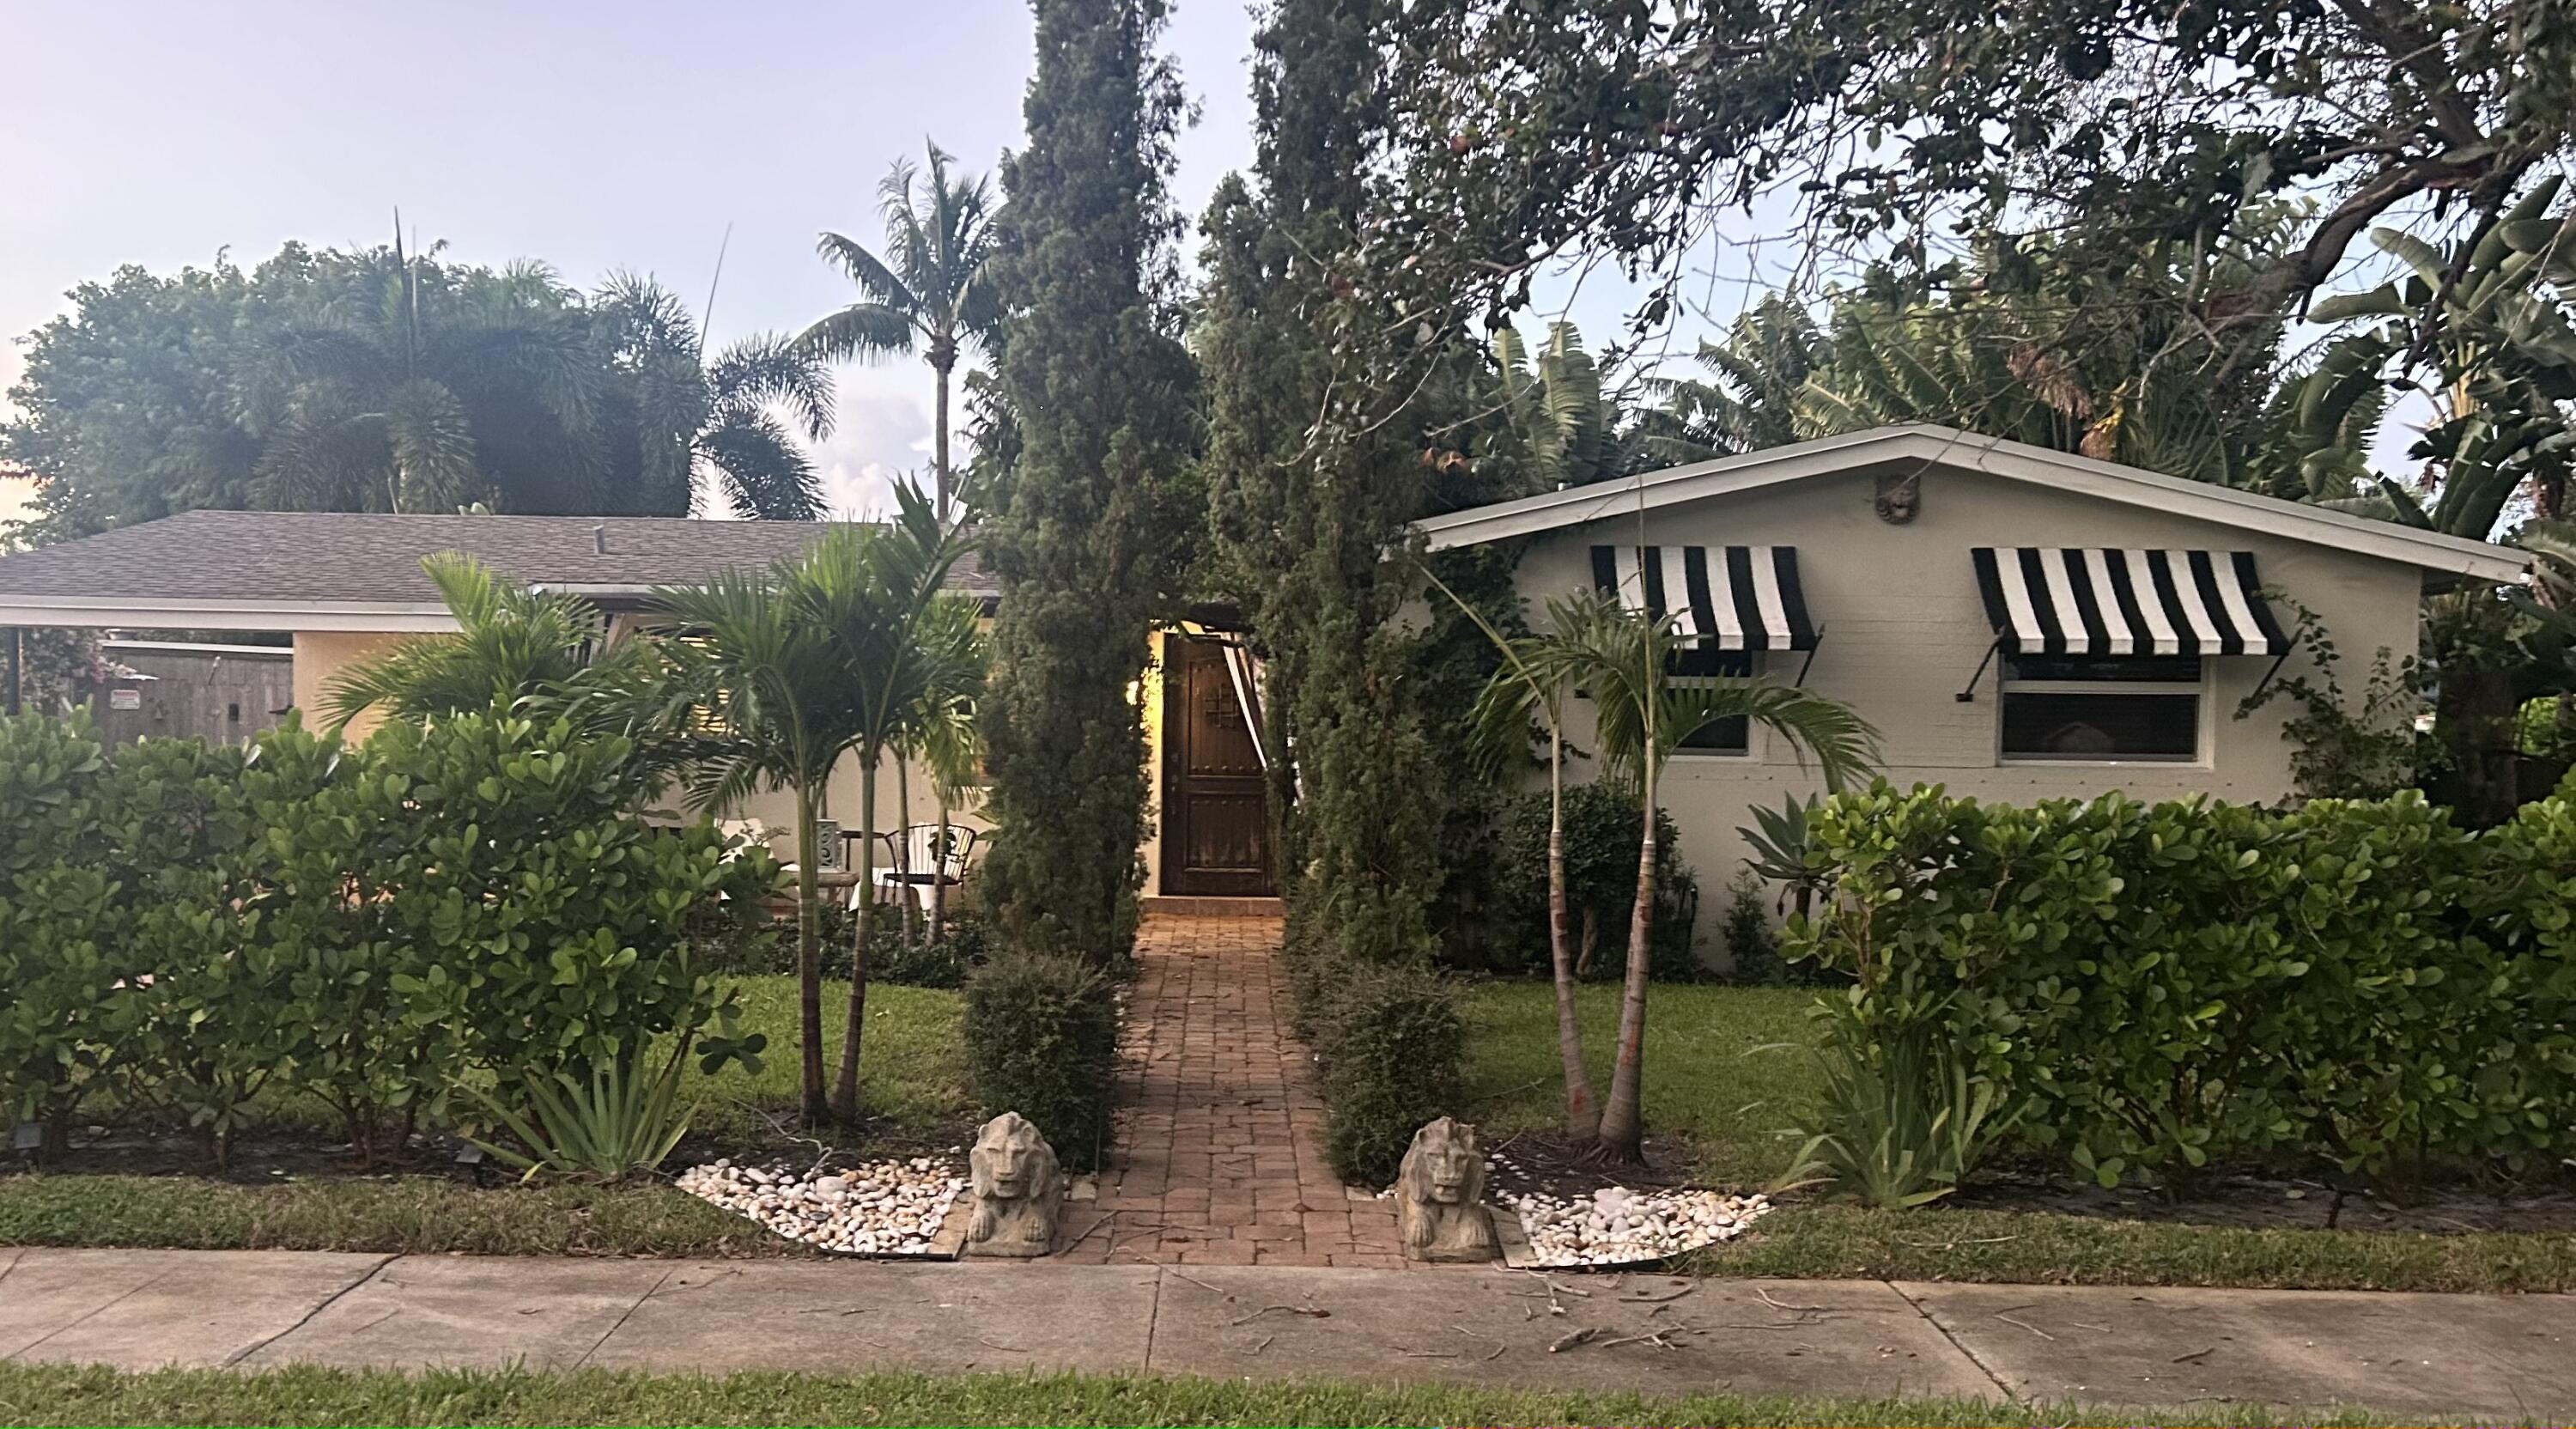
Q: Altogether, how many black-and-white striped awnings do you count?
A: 2